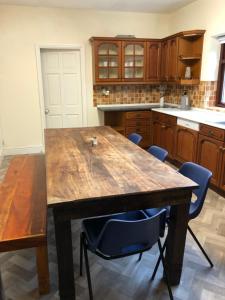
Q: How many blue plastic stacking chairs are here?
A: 4